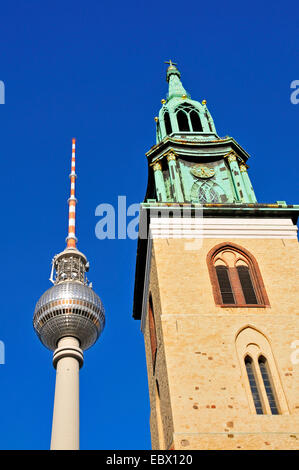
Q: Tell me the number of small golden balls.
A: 4